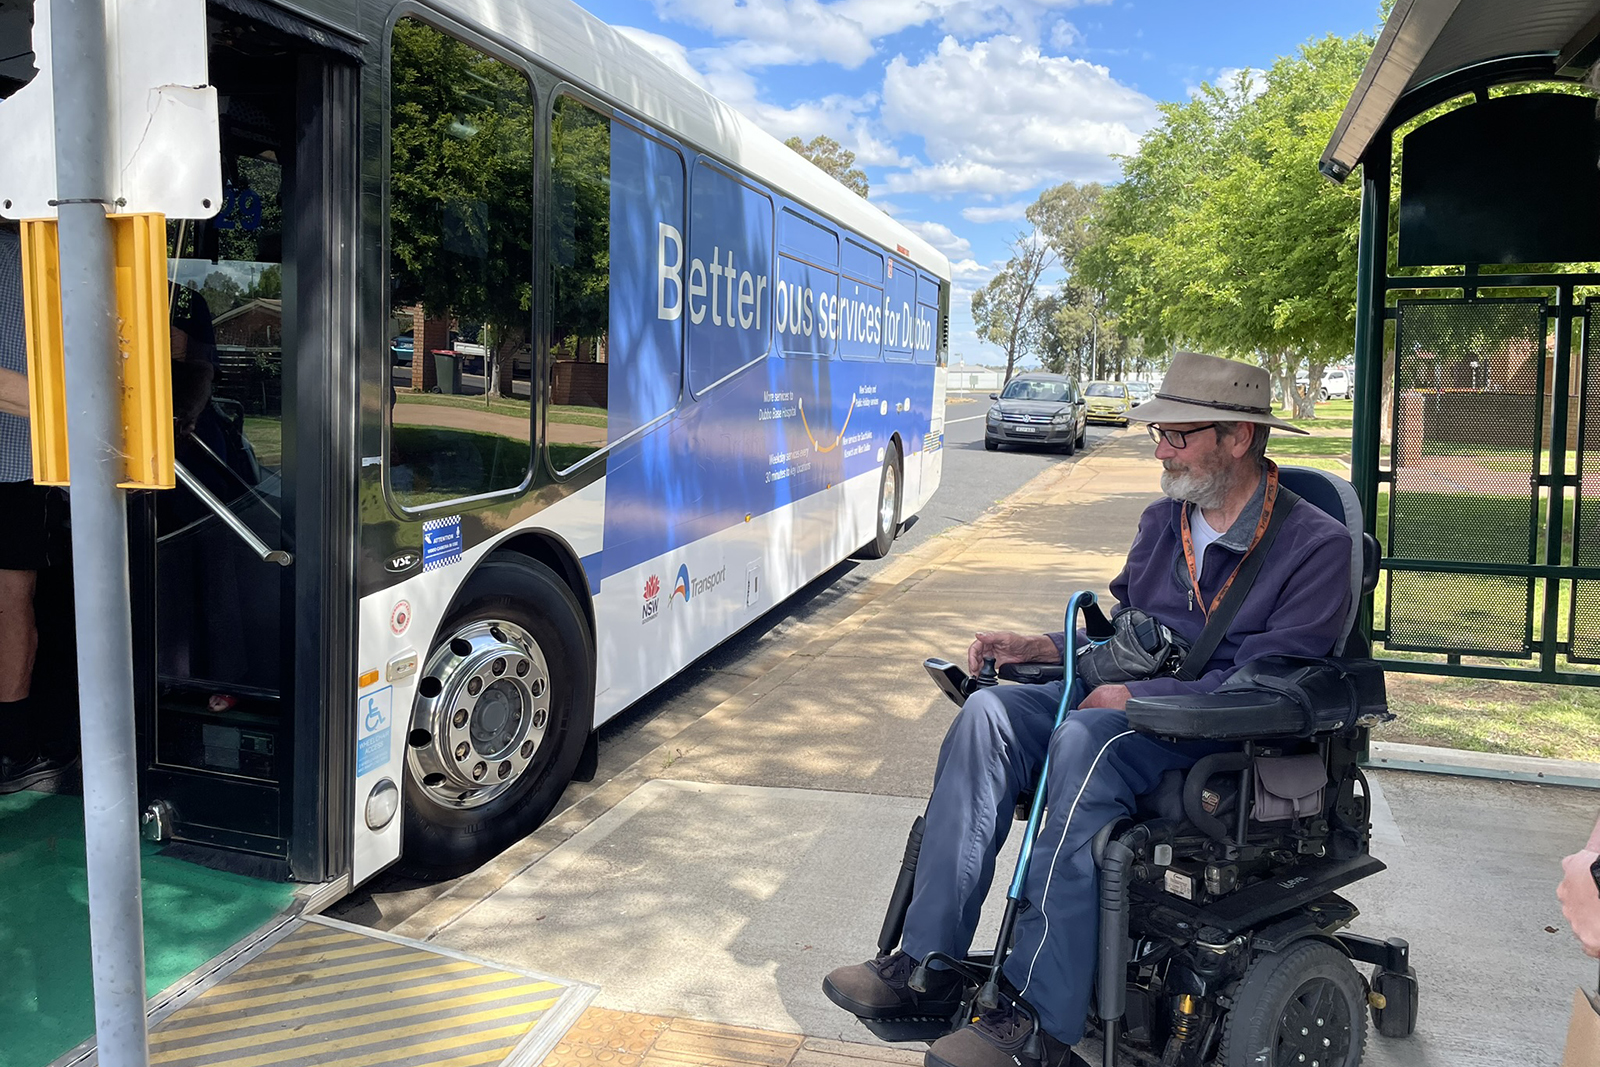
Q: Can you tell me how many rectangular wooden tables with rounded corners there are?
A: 0